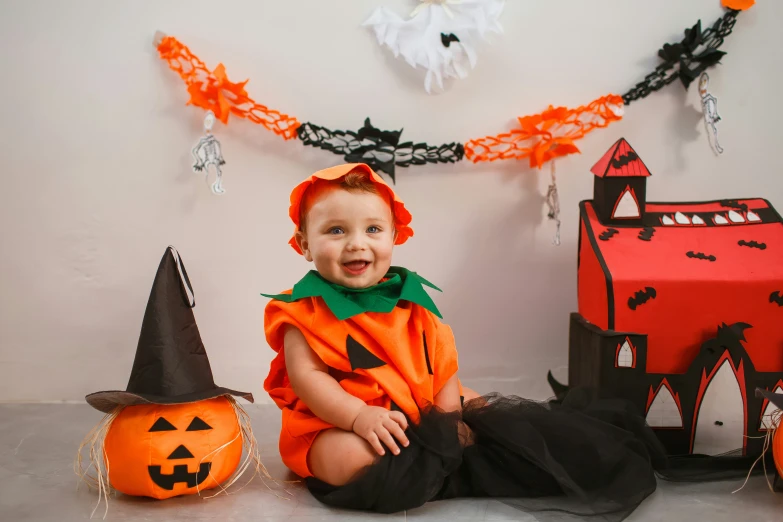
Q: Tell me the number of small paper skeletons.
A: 3